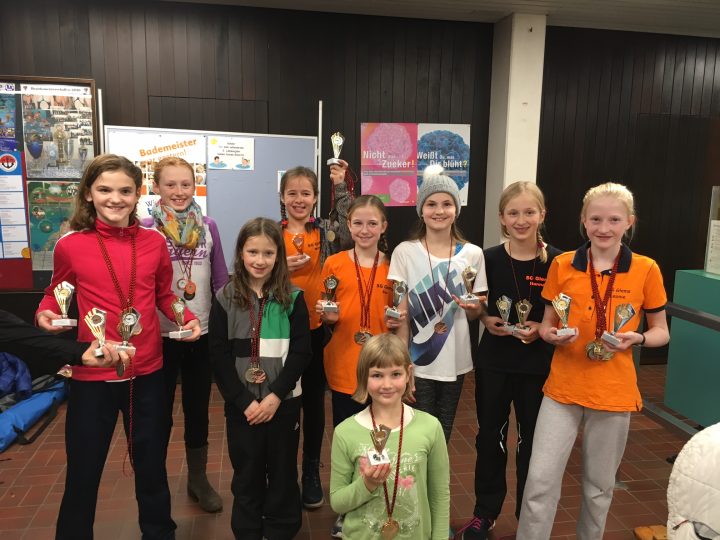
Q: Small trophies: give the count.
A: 14